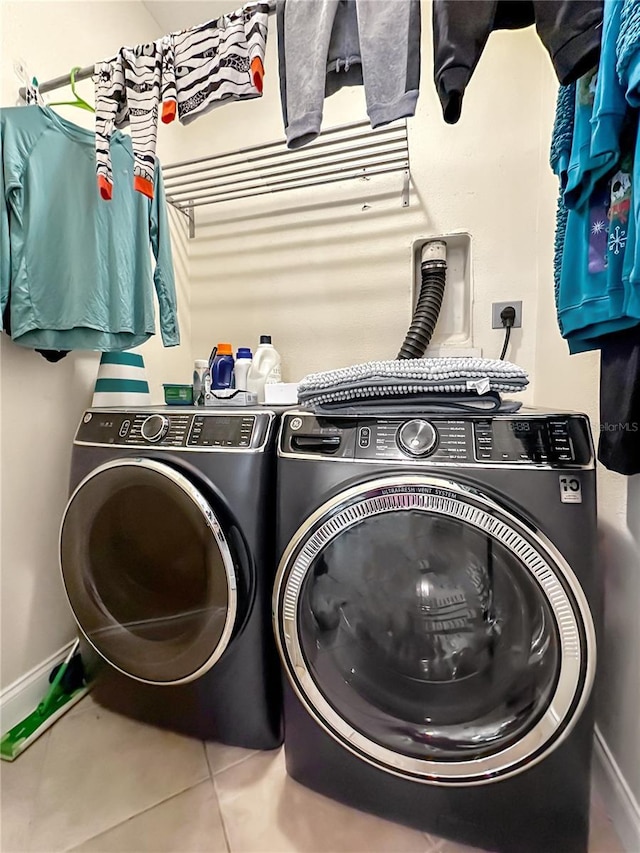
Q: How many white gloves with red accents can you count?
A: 0